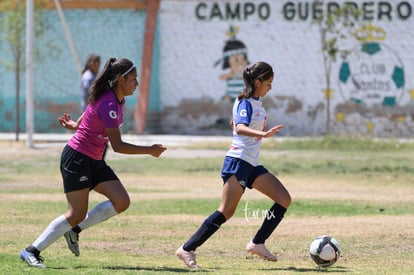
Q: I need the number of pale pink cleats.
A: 2